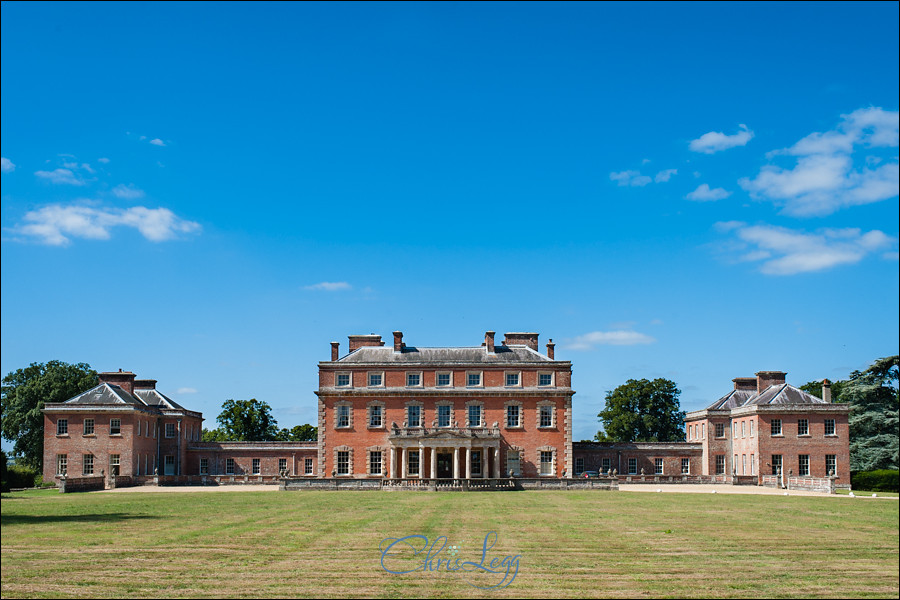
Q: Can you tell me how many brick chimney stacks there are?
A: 11